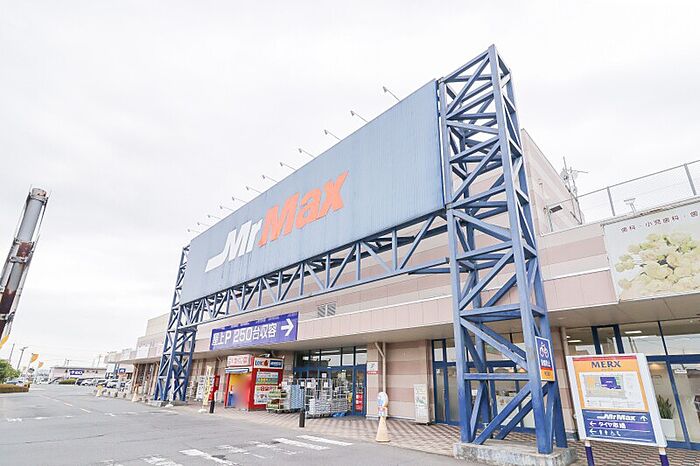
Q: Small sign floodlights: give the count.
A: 12